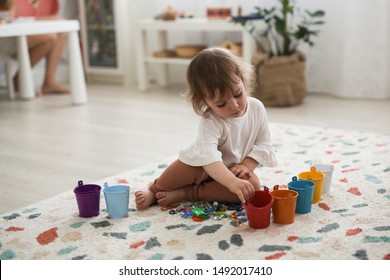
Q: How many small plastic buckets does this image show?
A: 7